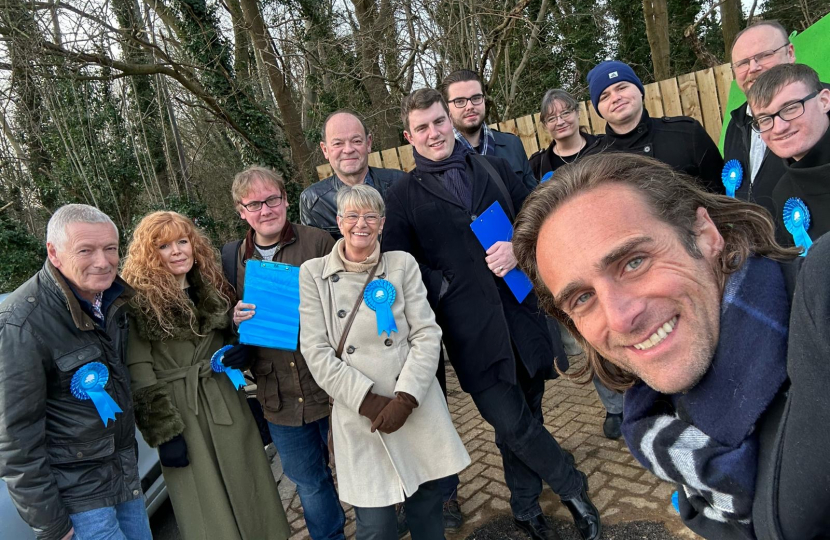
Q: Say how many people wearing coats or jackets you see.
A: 12